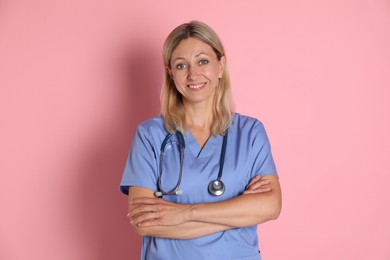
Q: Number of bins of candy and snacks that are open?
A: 0